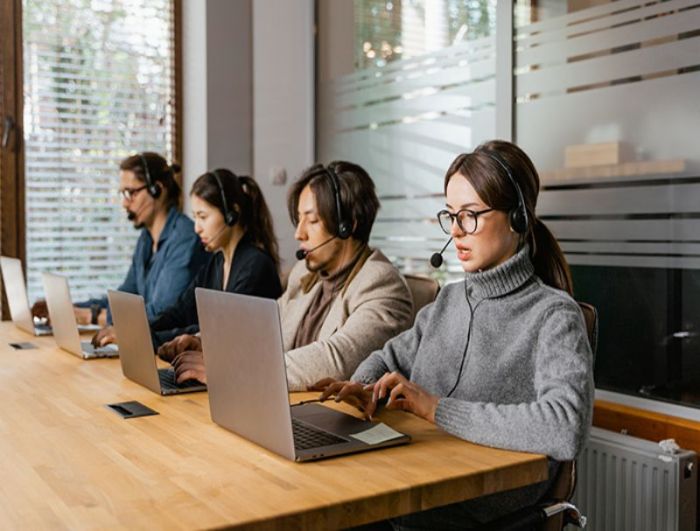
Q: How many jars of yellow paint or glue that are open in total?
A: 0